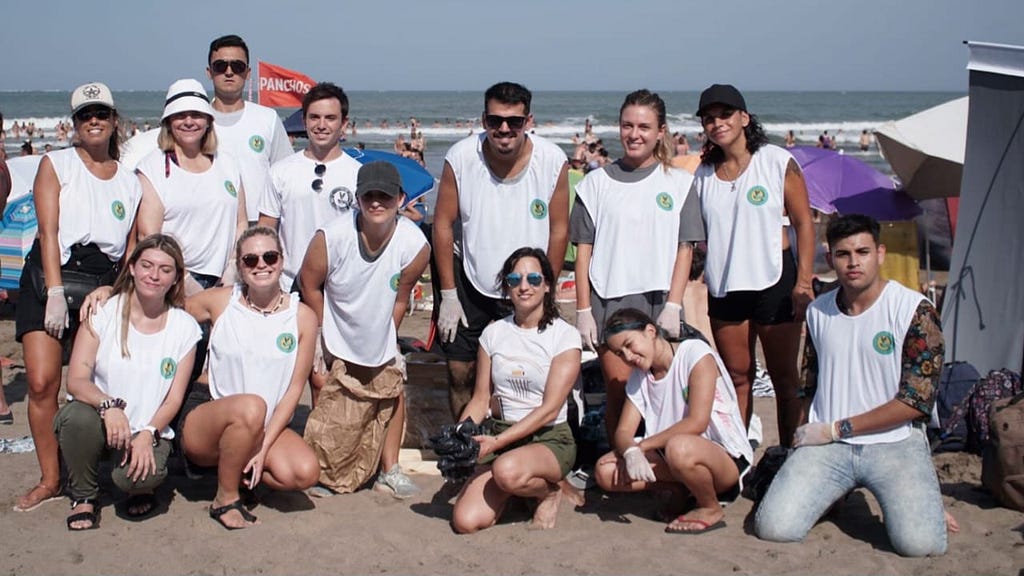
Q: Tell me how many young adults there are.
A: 13